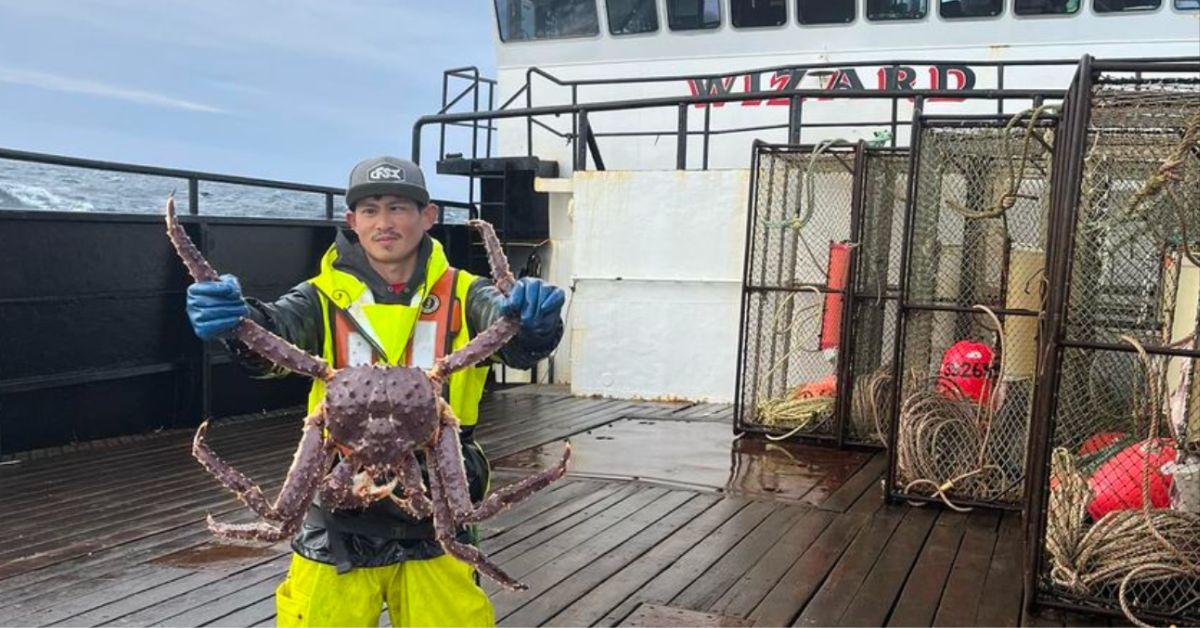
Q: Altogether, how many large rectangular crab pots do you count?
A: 4